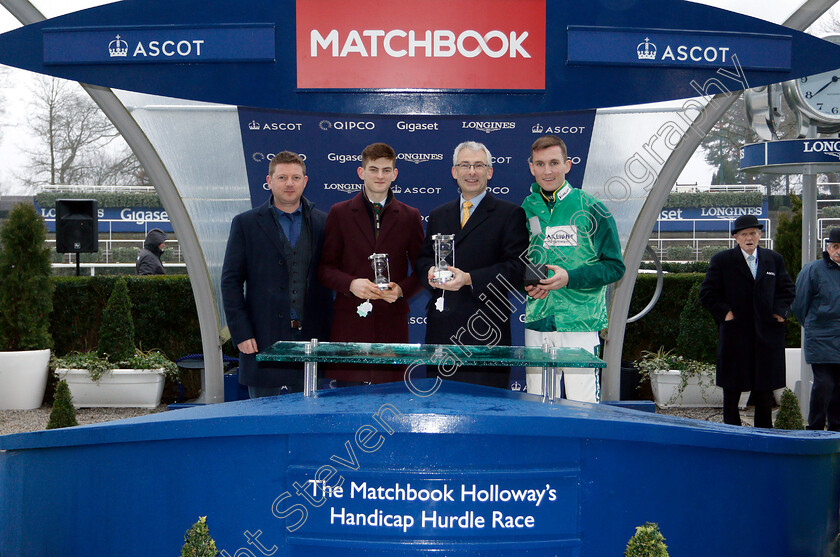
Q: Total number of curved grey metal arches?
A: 2